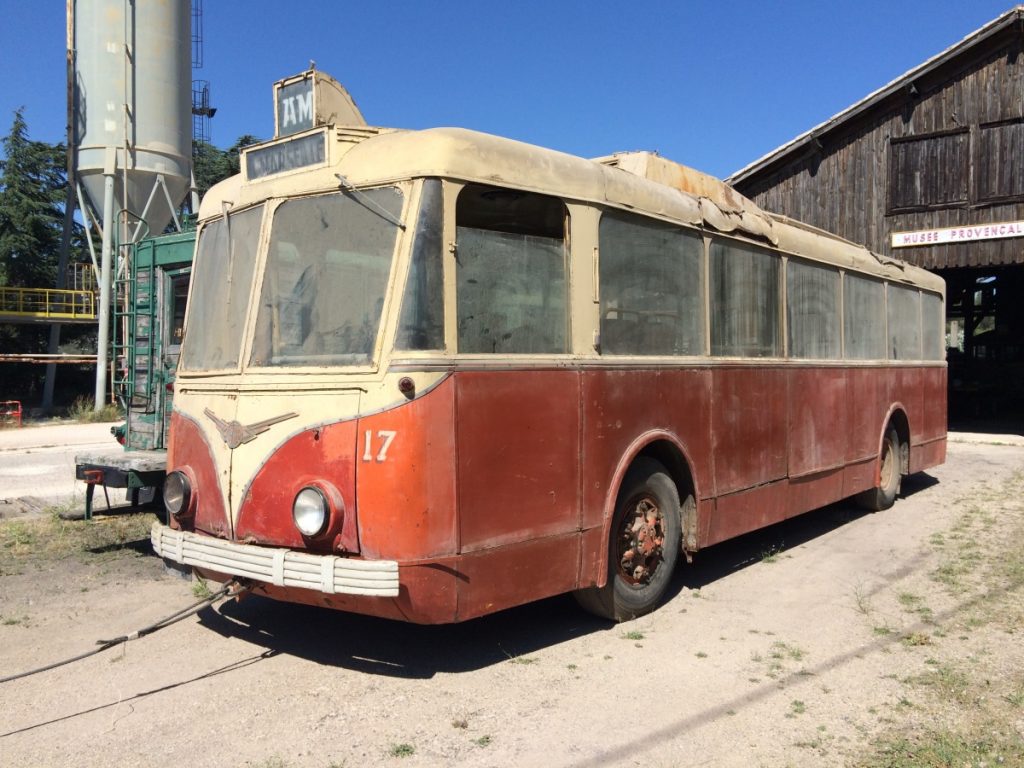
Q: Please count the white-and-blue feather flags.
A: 0